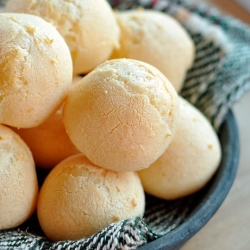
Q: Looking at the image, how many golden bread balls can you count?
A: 8